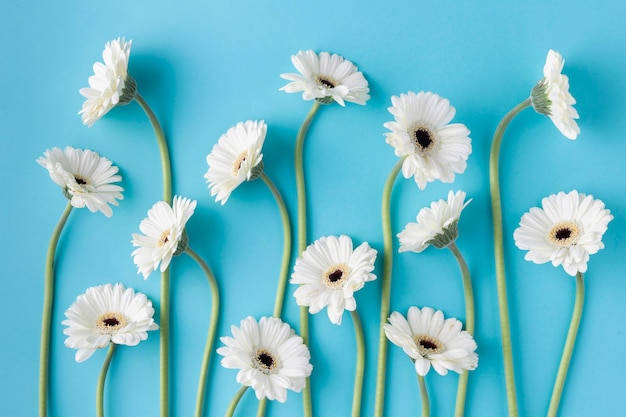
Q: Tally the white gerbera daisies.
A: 13